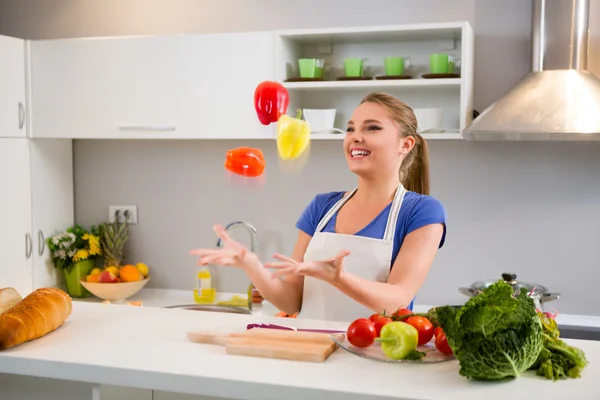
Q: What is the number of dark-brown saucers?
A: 4